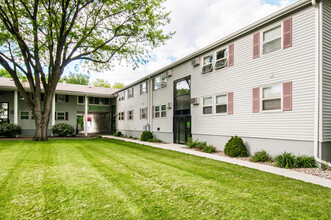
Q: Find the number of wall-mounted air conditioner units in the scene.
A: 4